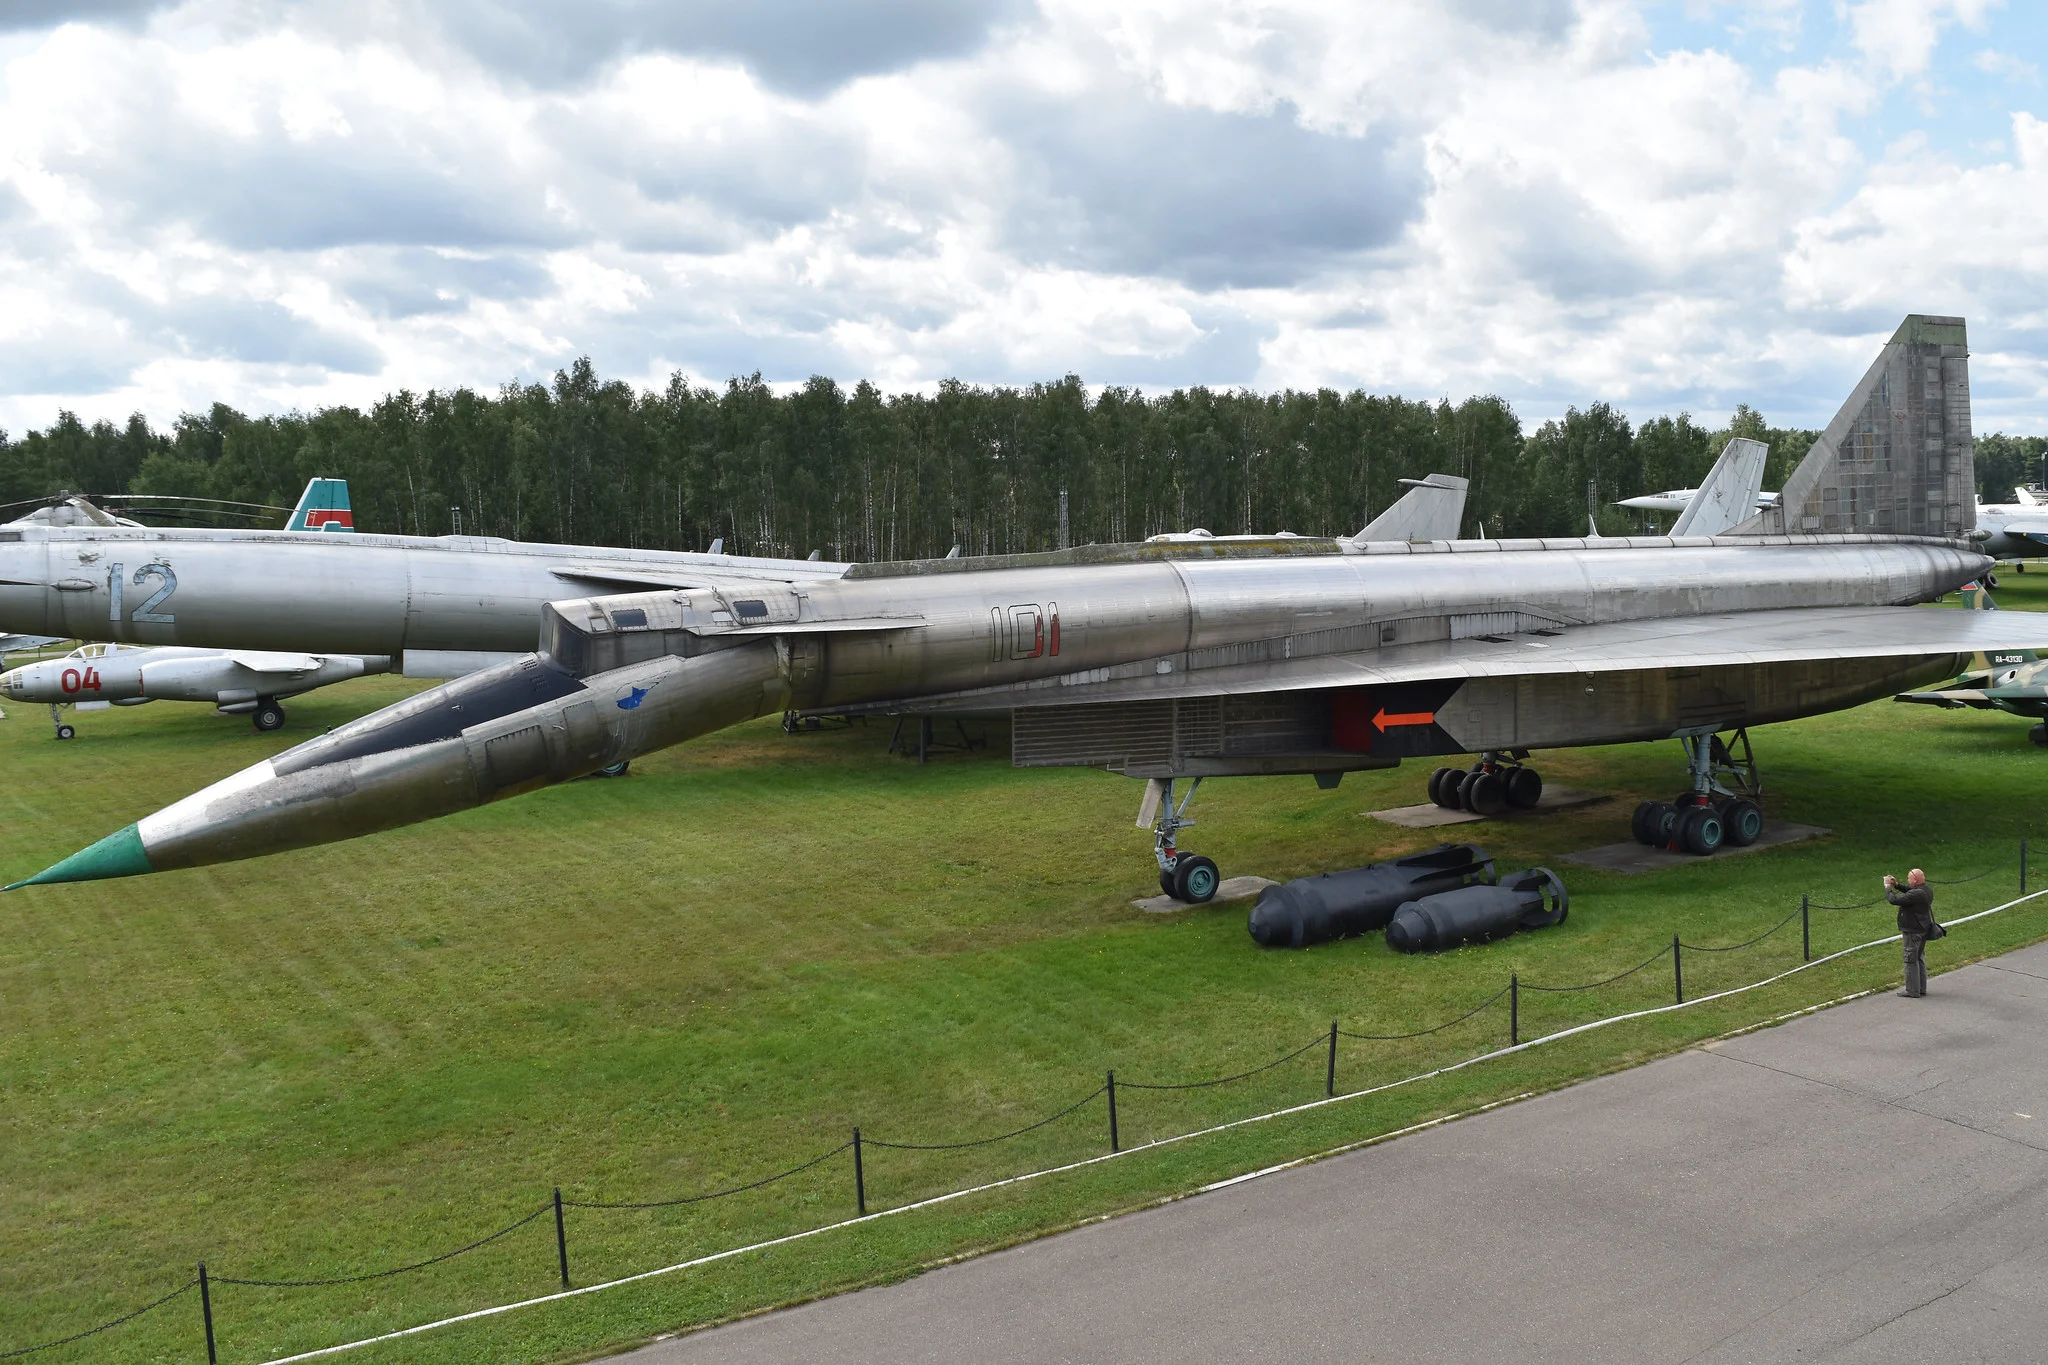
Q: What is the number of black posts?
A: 9